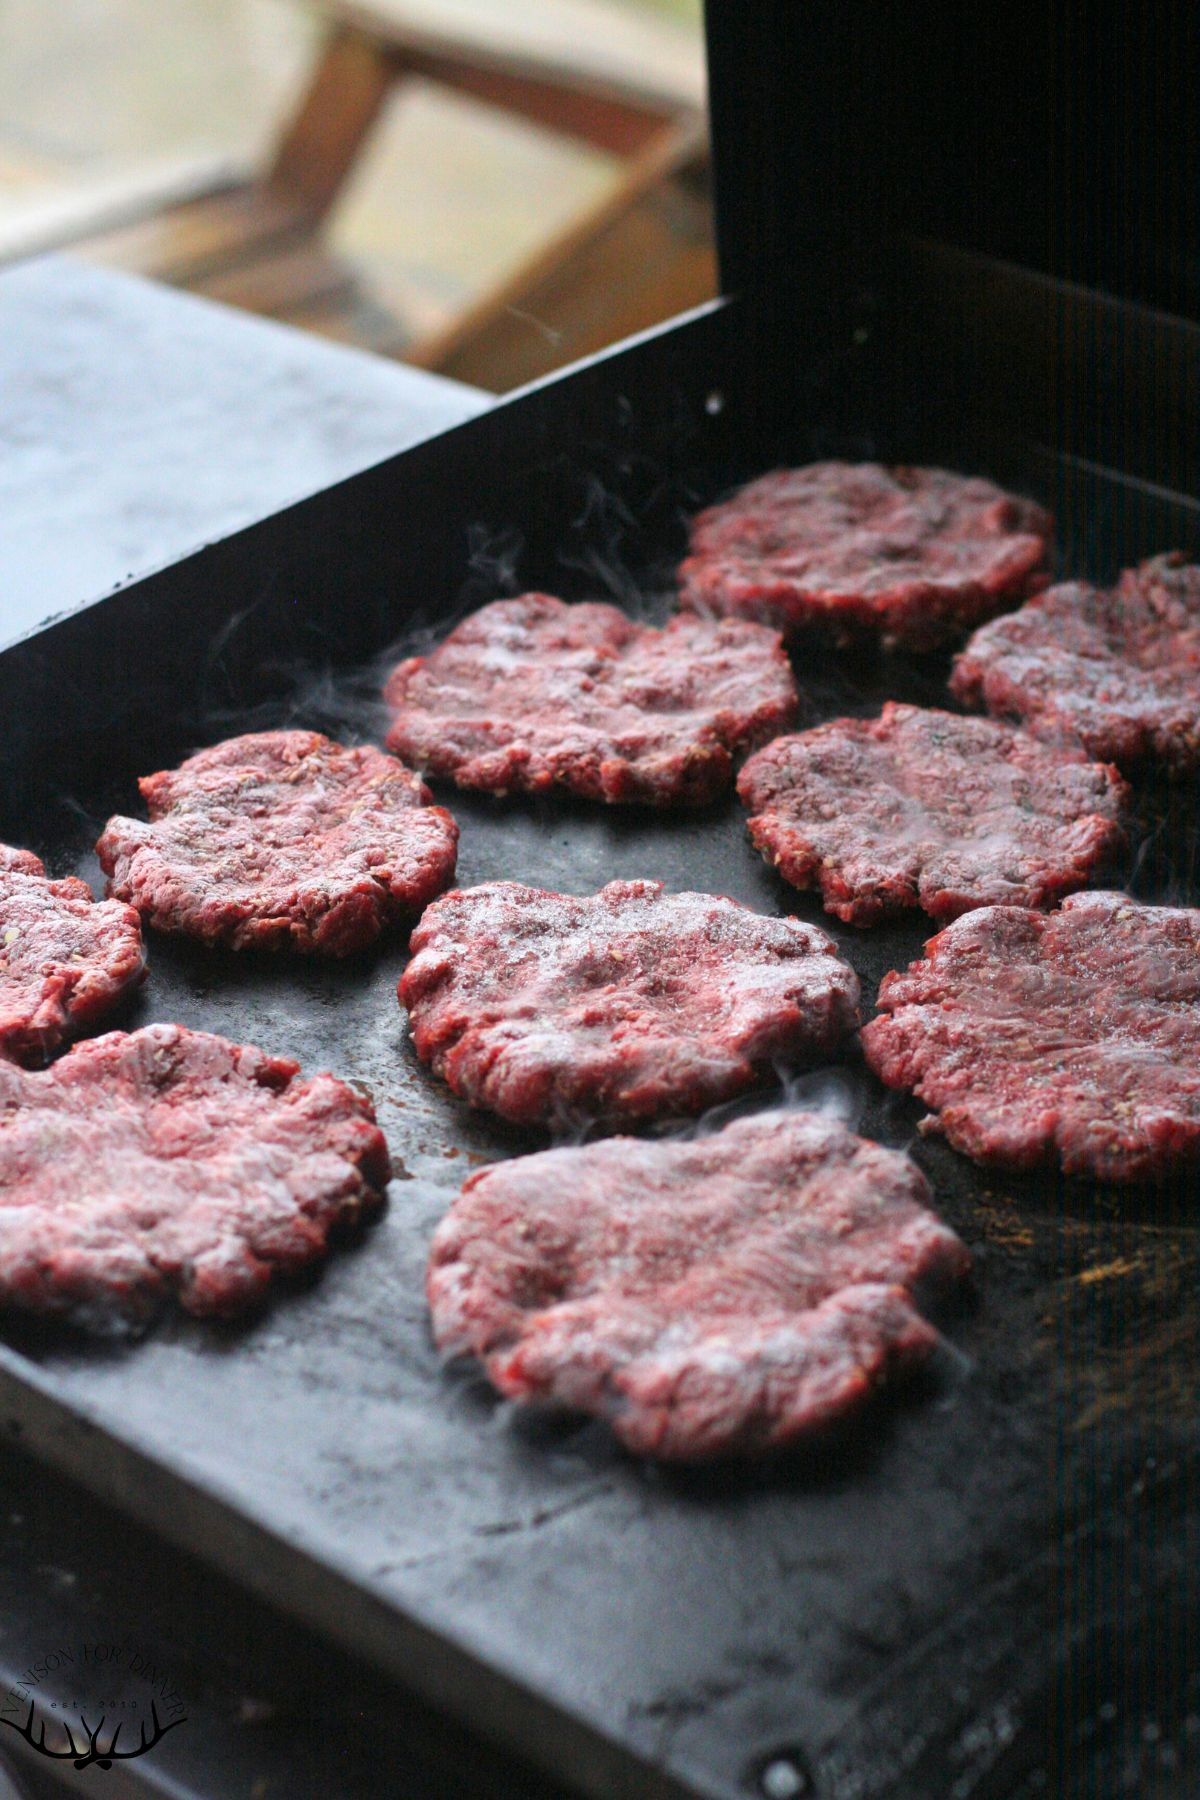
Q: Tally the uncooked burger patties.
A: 10